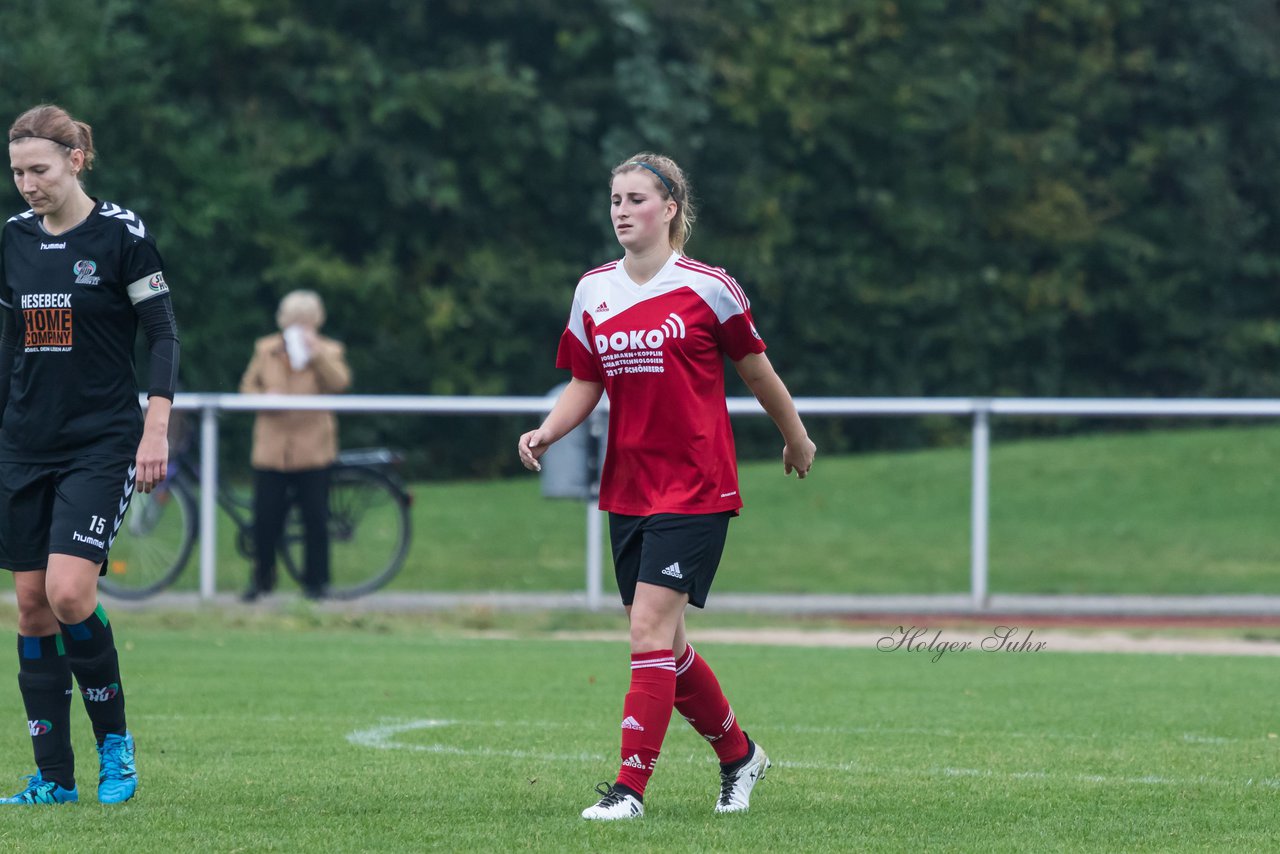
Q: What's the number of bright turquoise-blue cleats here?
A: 2